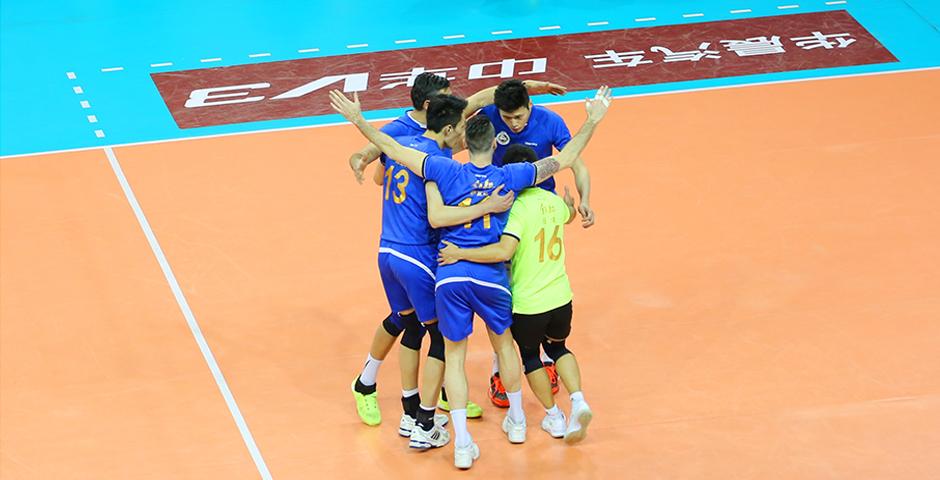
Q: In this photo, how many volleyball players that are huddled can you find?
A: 5